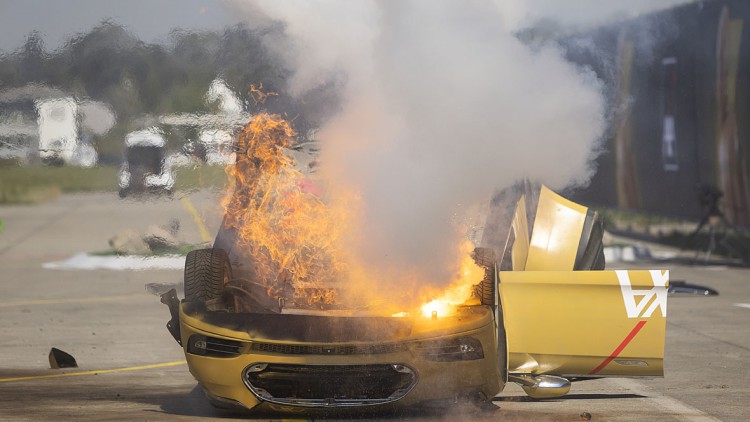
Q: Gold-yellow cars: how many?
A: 1